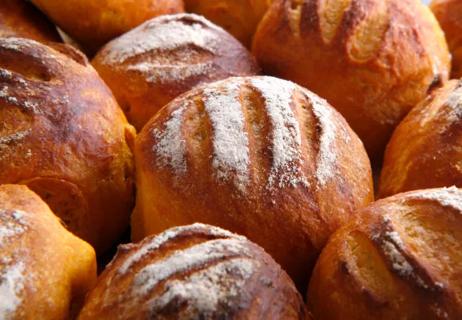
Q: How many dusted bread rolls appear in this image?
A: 7